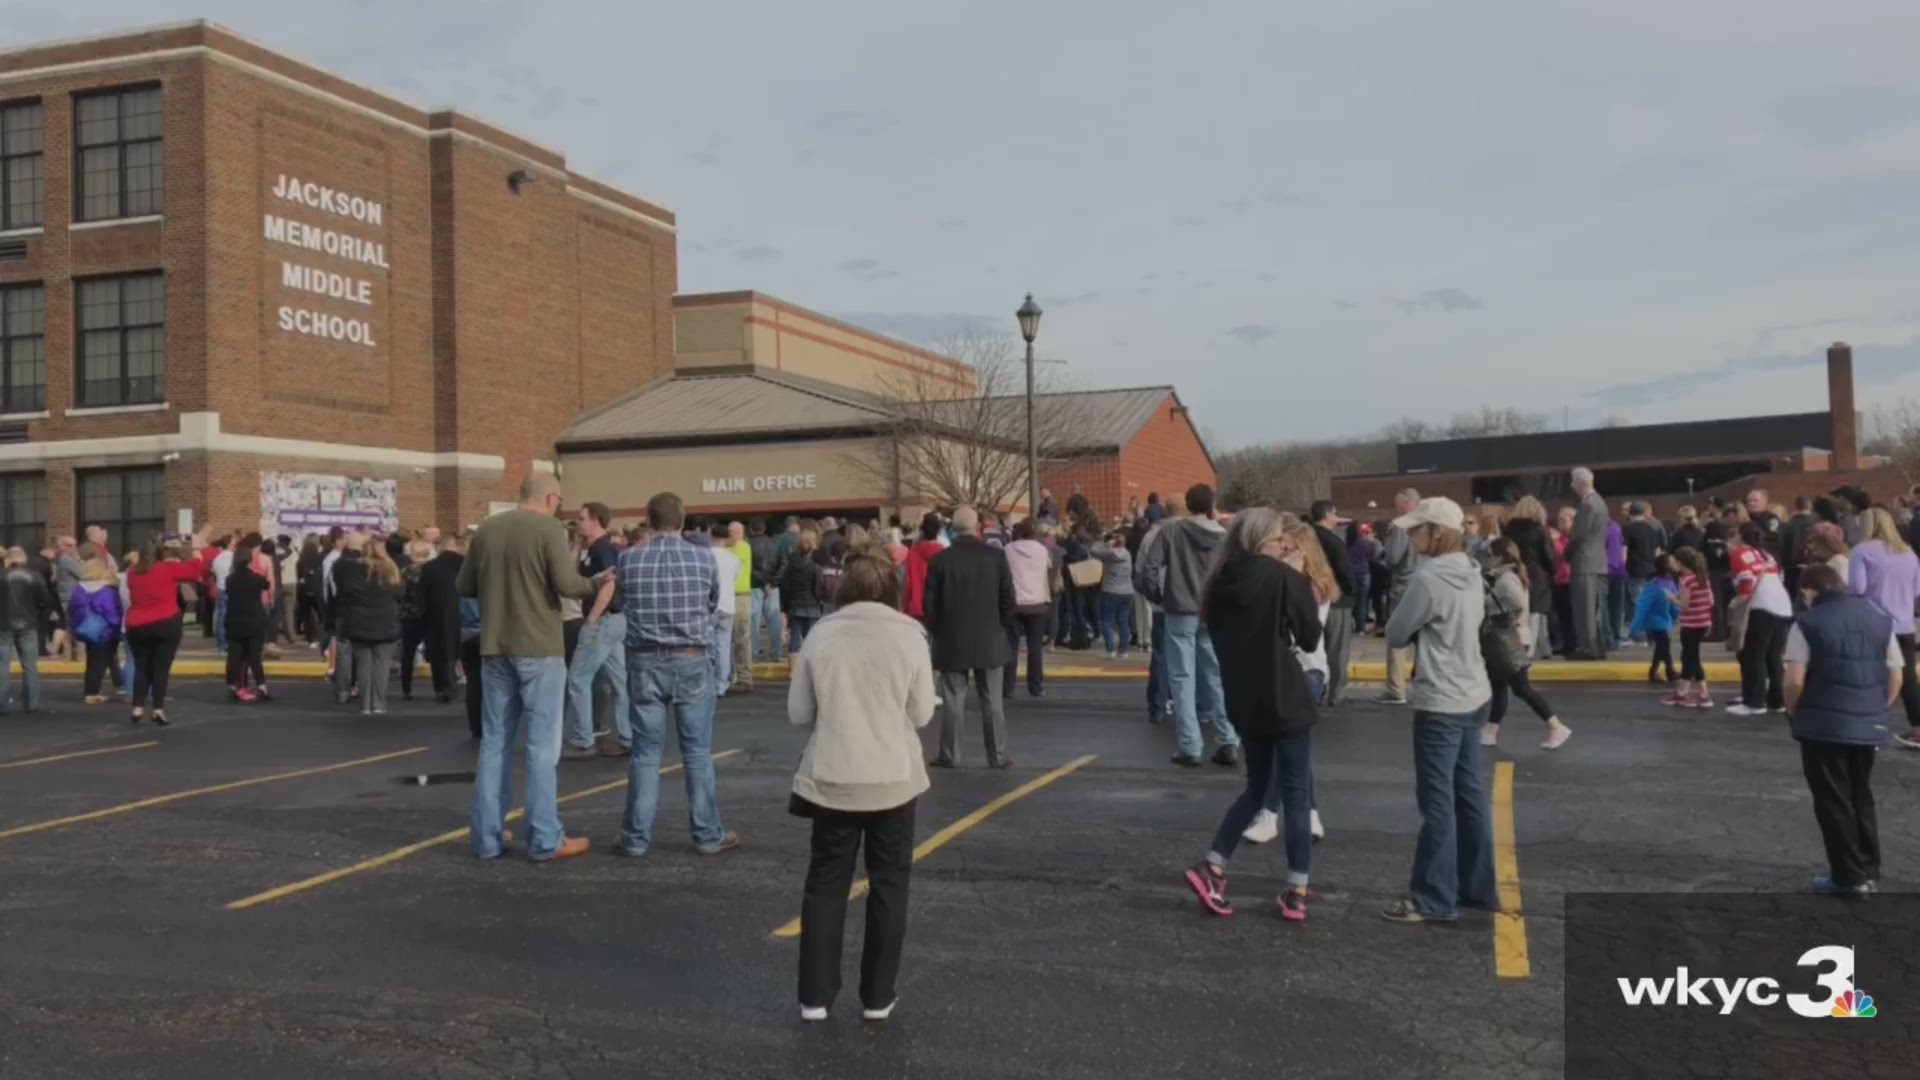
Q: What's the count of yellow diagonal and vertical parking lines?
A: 5